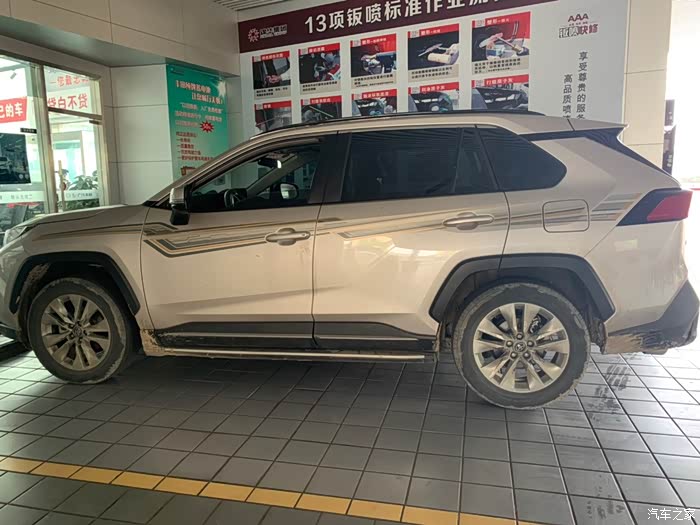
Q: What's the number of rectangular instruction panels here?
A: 10